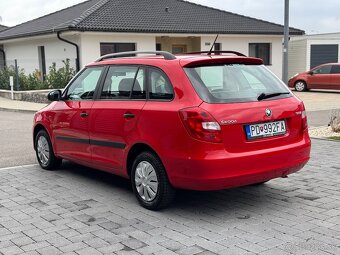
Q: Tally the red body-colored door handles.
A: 0